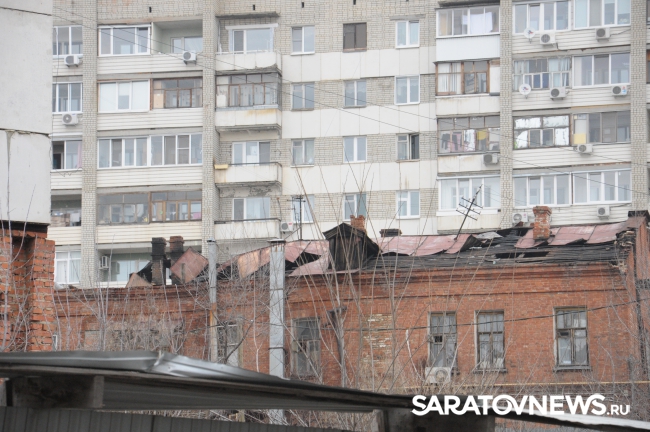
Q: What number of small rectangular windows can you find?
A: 12